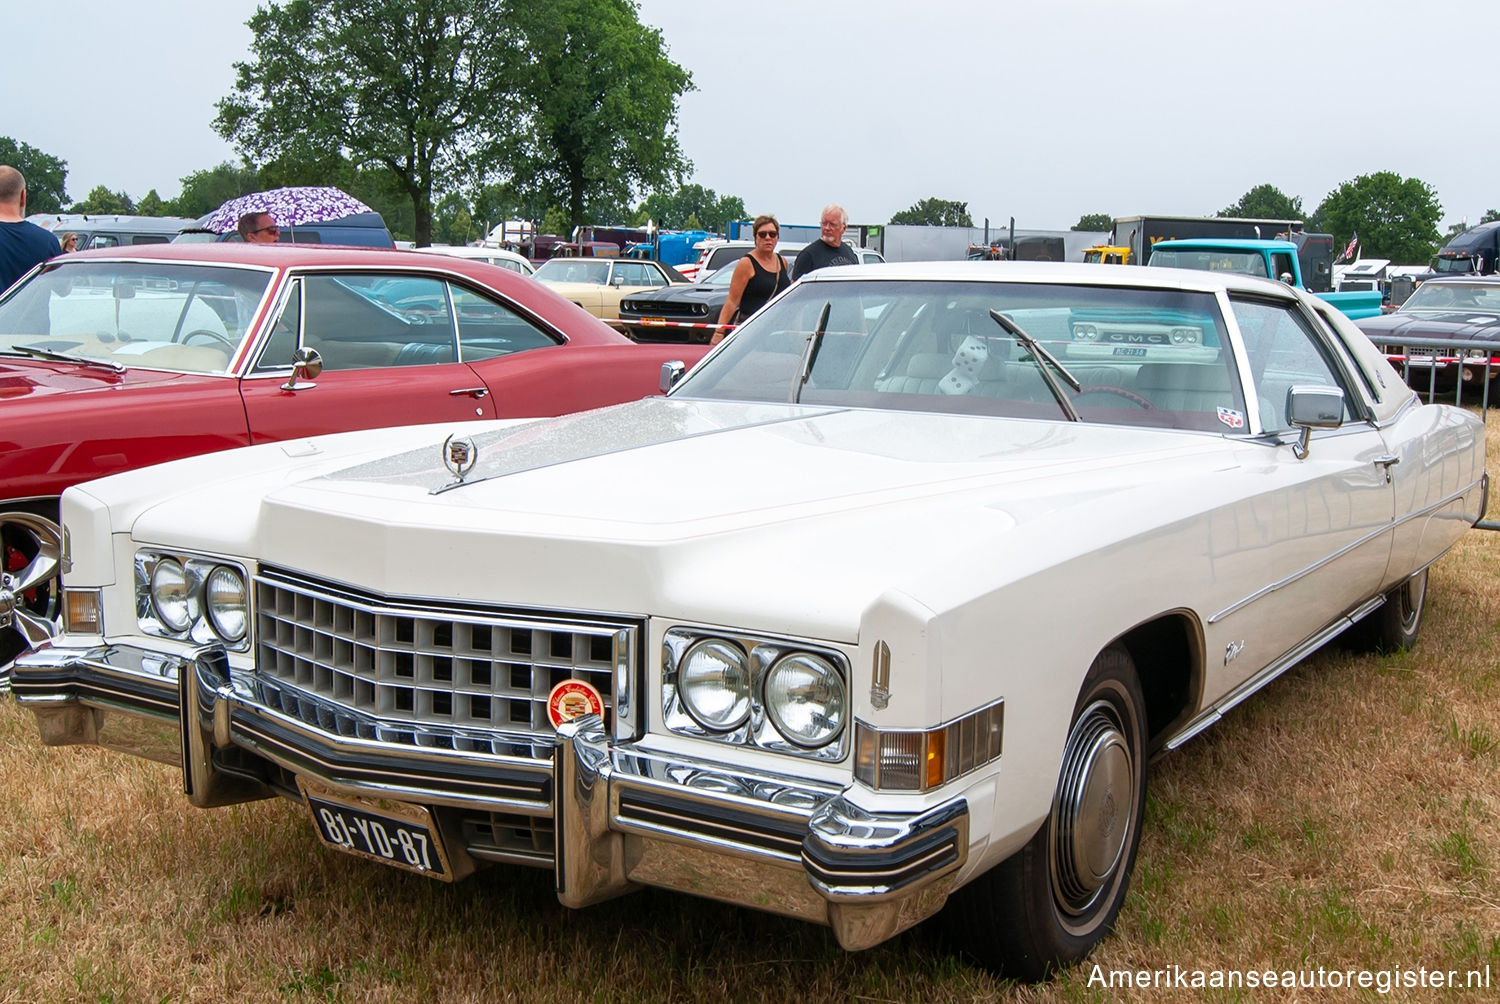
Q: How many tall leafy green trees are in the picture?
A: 2